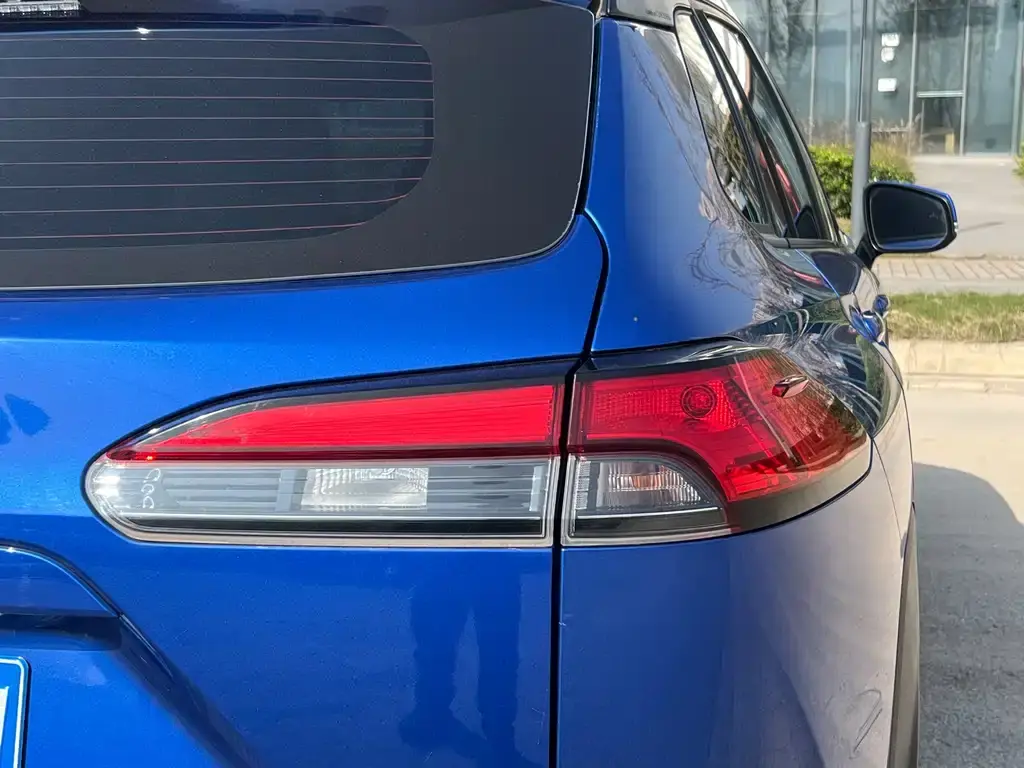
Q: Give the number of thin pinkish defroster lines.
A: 11